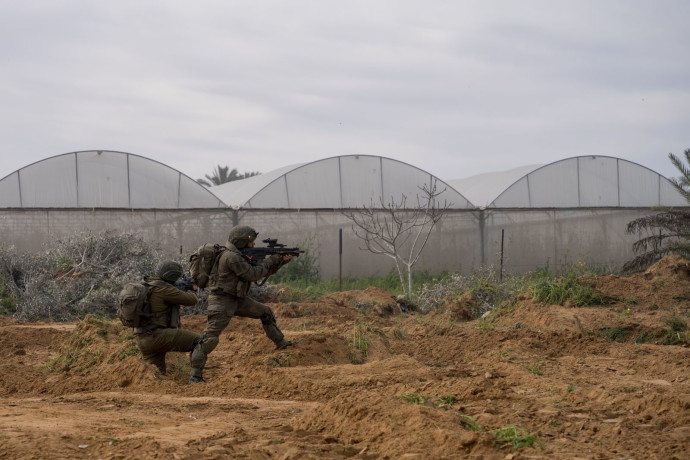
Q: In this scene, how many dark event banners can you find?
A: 0